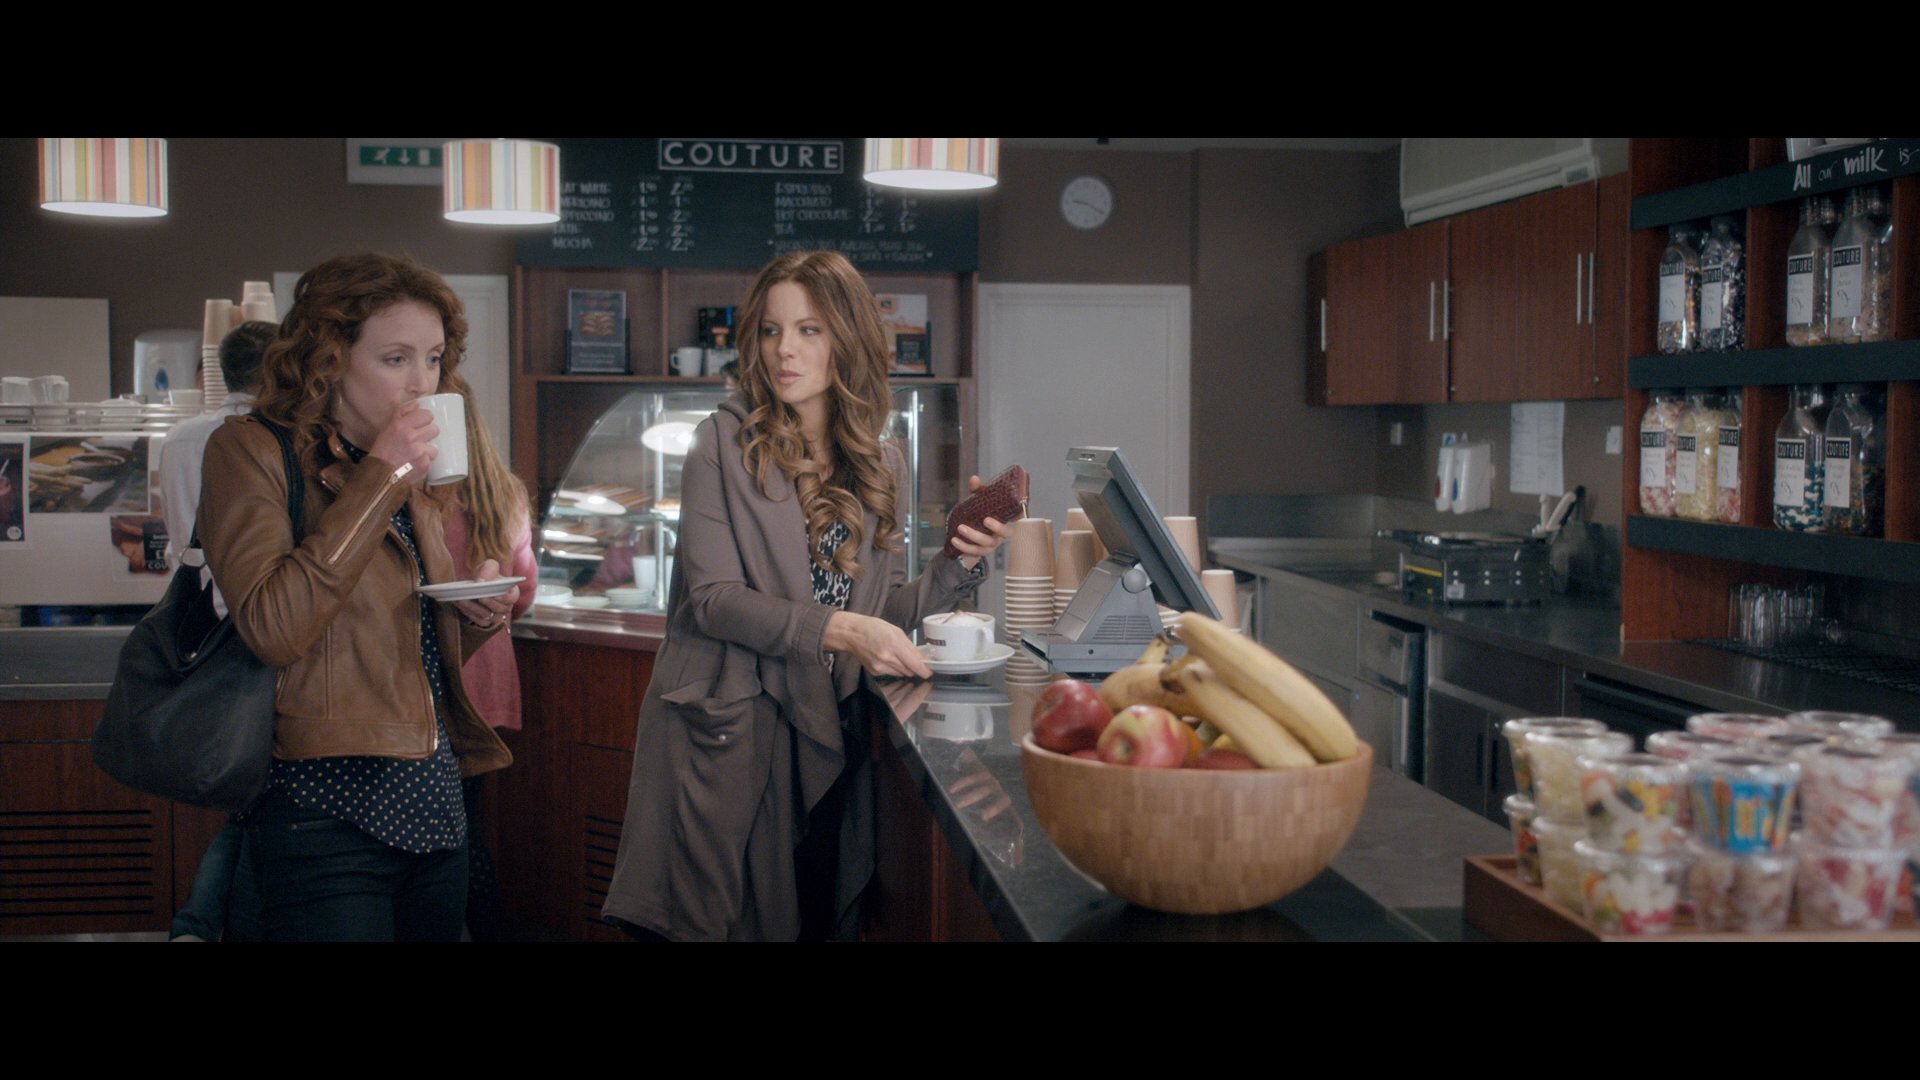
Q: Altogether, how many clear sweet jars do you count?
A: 9